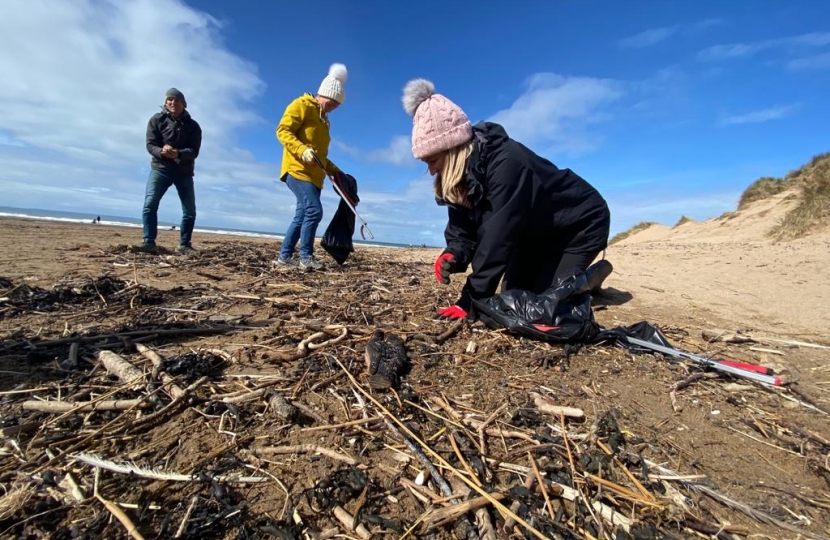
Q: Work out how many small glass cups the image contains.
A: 0